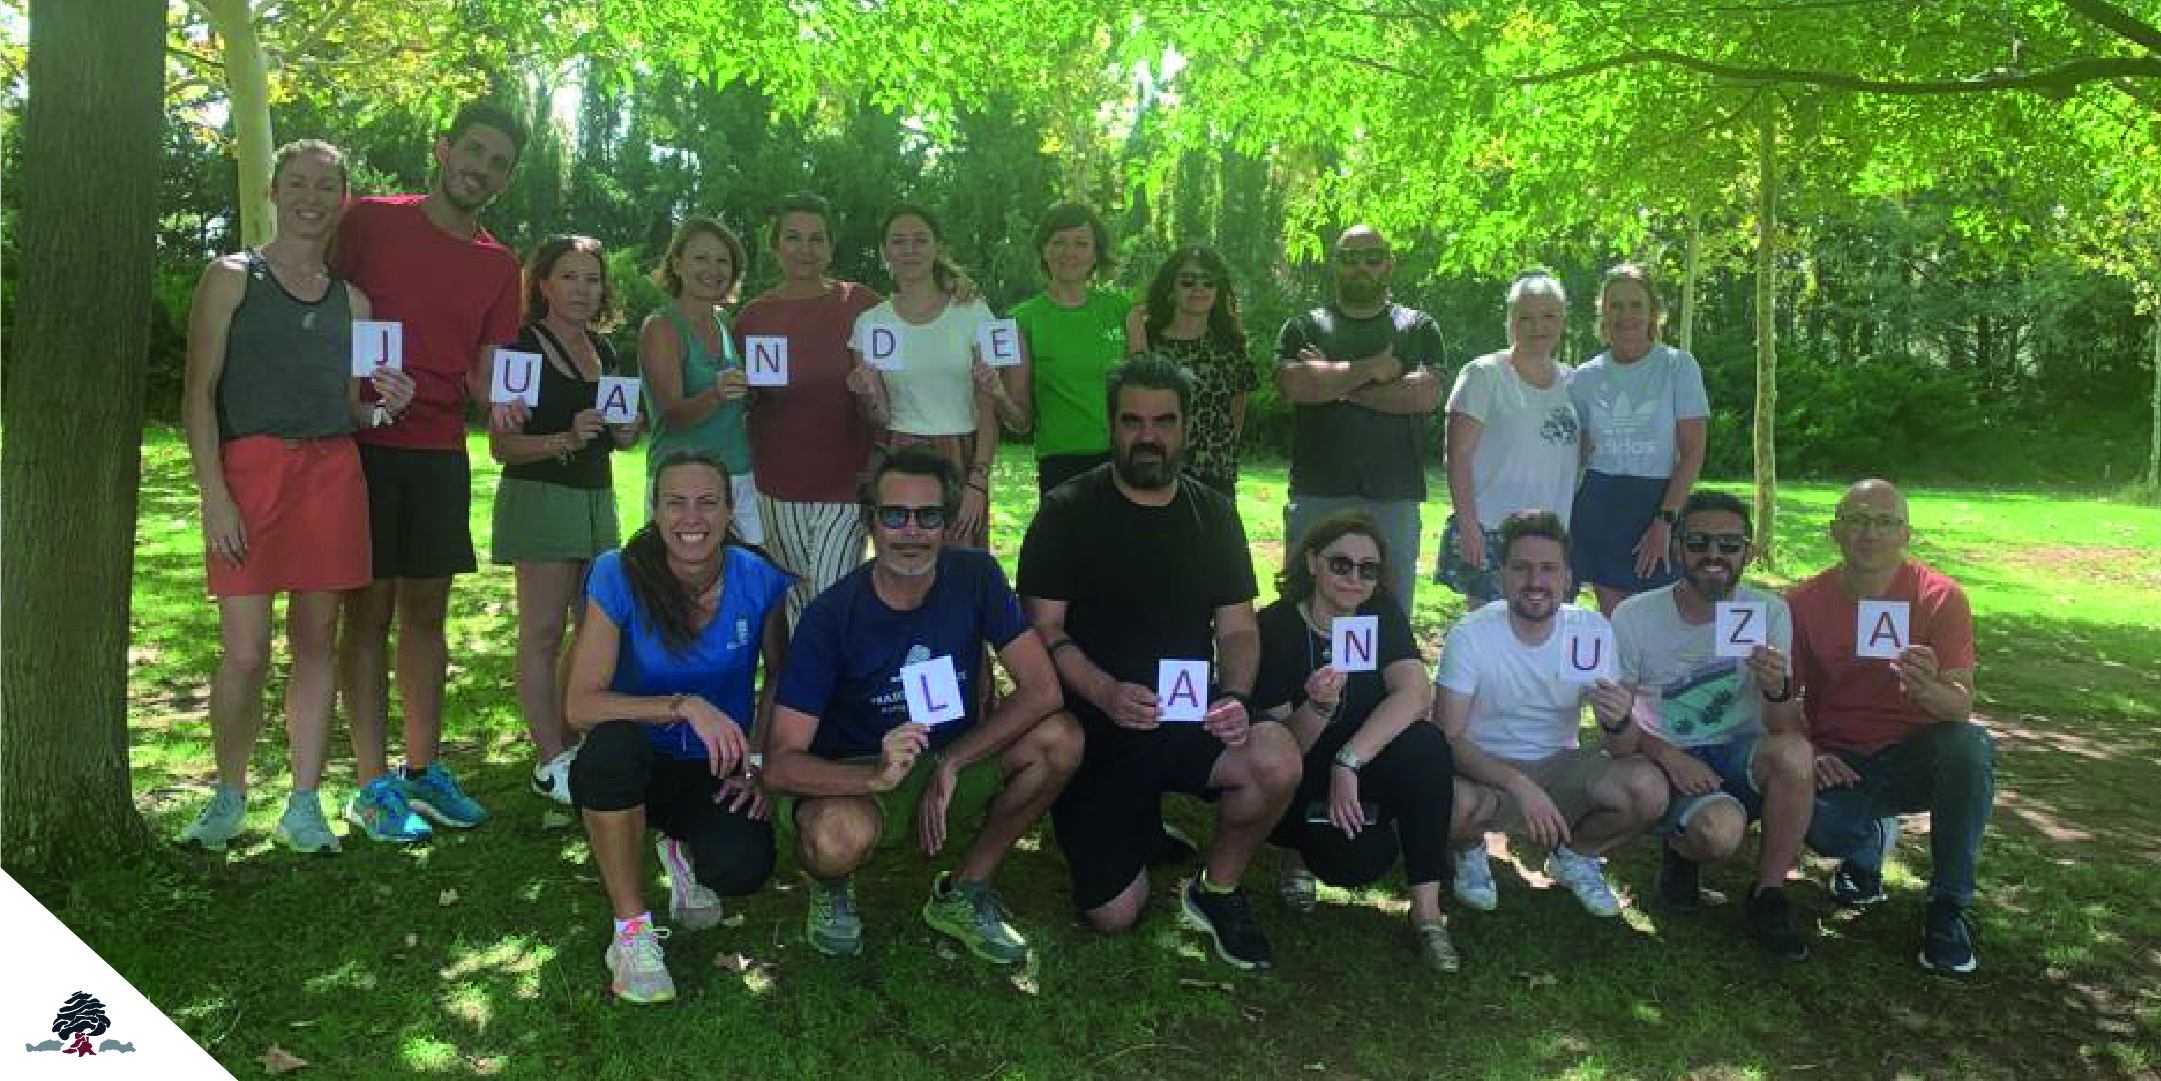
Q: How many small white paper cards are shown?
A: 12